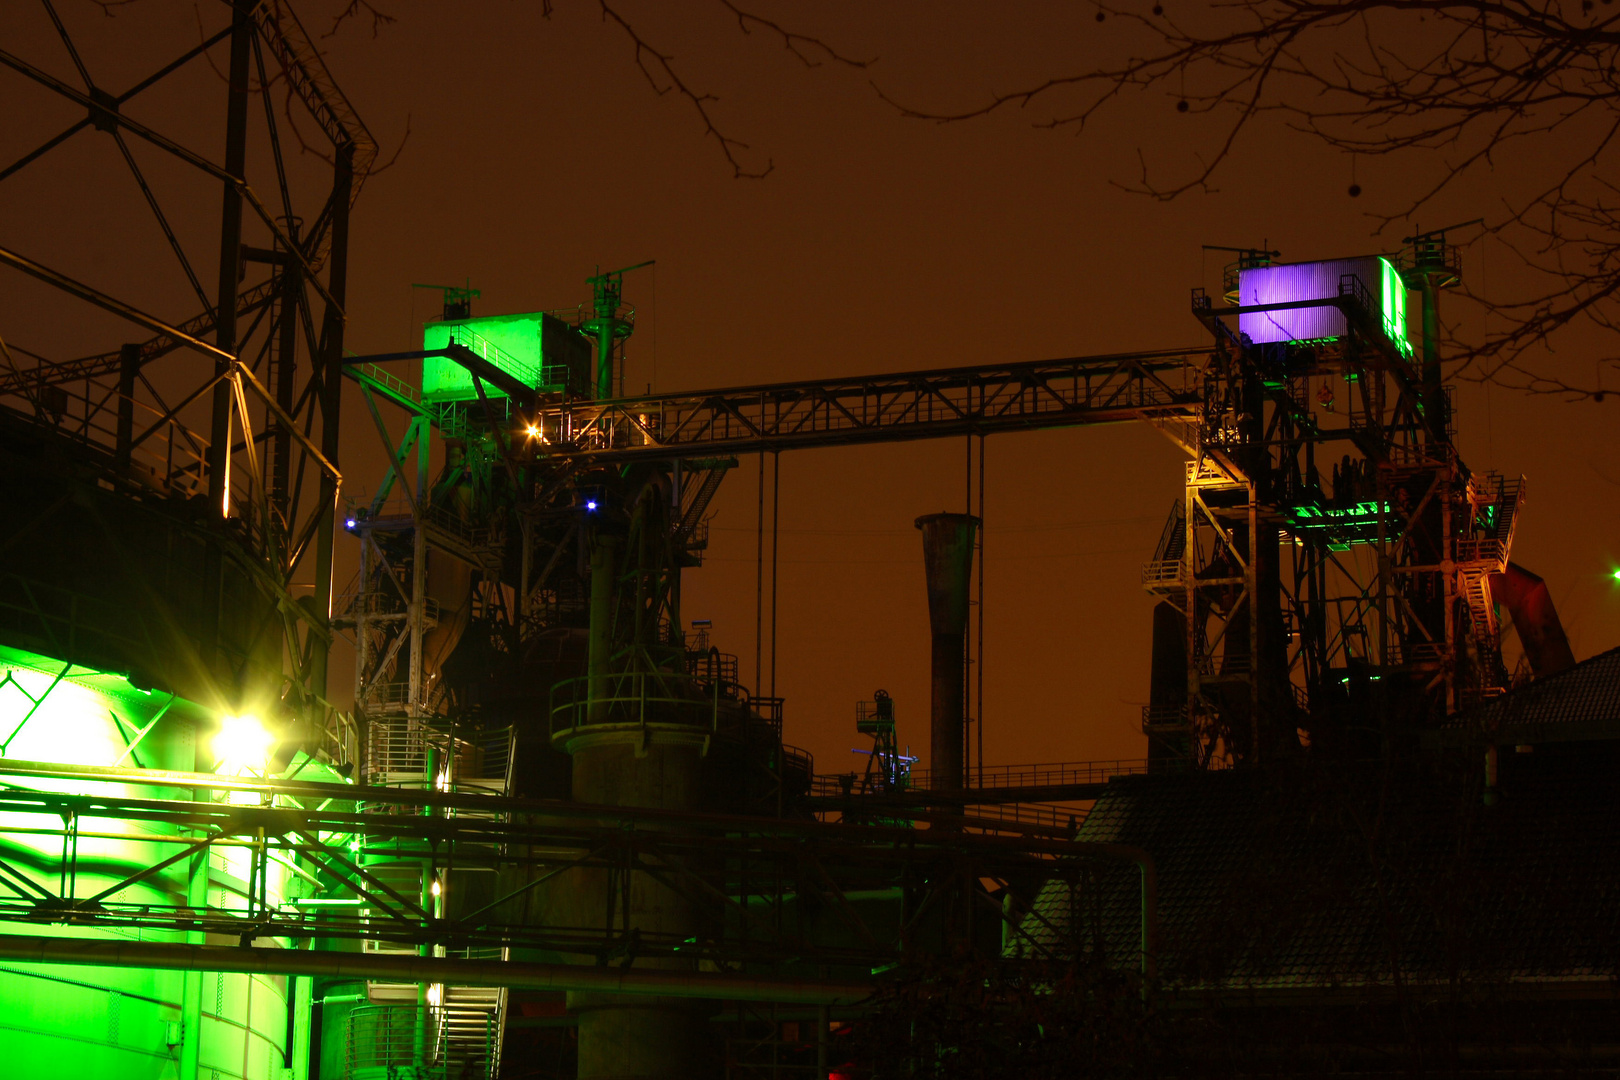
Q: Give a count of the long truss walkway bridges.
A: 1